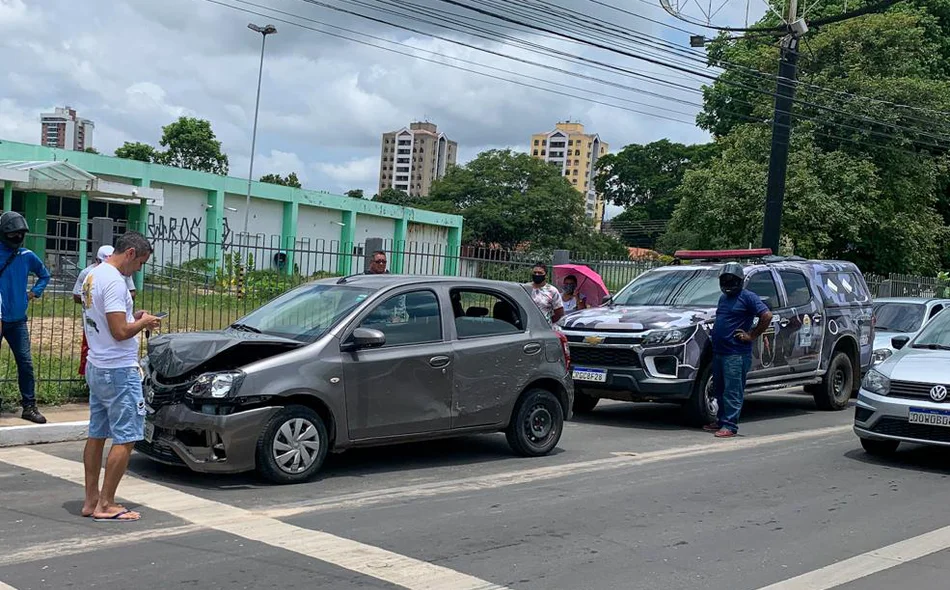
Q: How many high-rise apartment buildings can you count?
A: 3